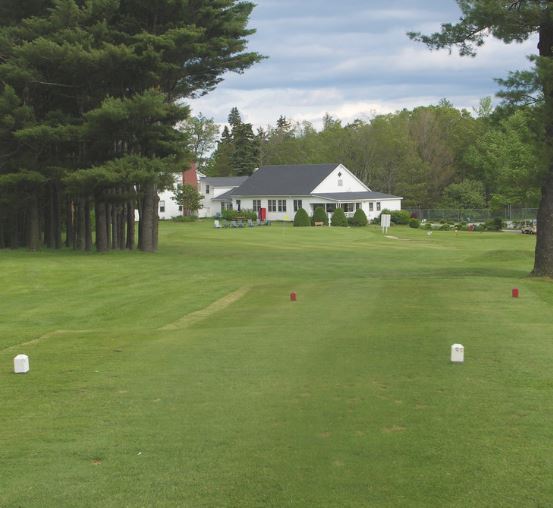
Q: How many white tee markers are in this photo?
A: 2